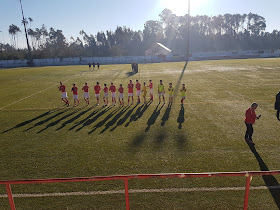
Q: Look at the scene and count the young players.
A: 14